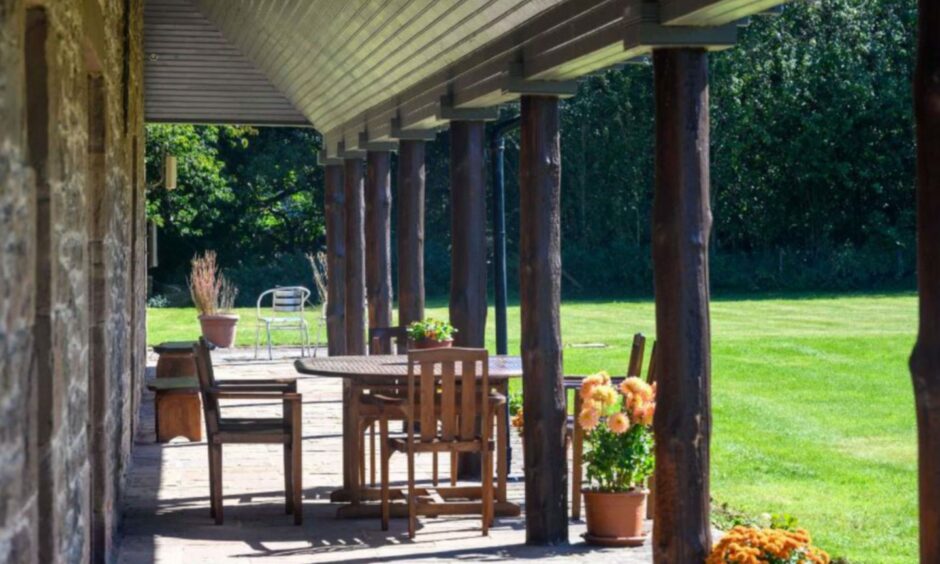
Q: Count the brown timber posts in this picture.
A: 8